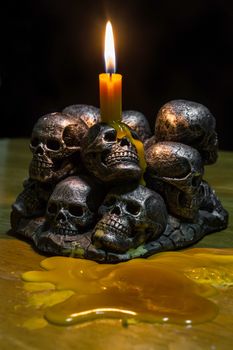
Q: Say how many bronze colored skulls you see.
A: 8